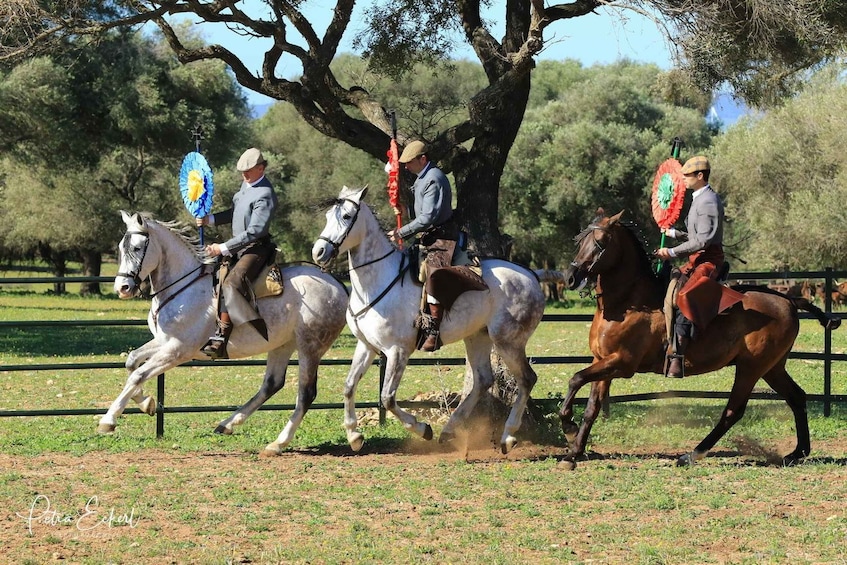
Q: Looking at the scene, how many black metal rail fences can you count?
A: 1